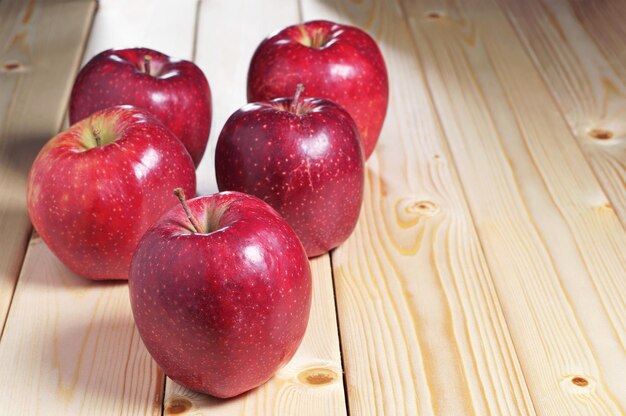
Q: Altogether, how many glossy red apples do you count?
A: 5